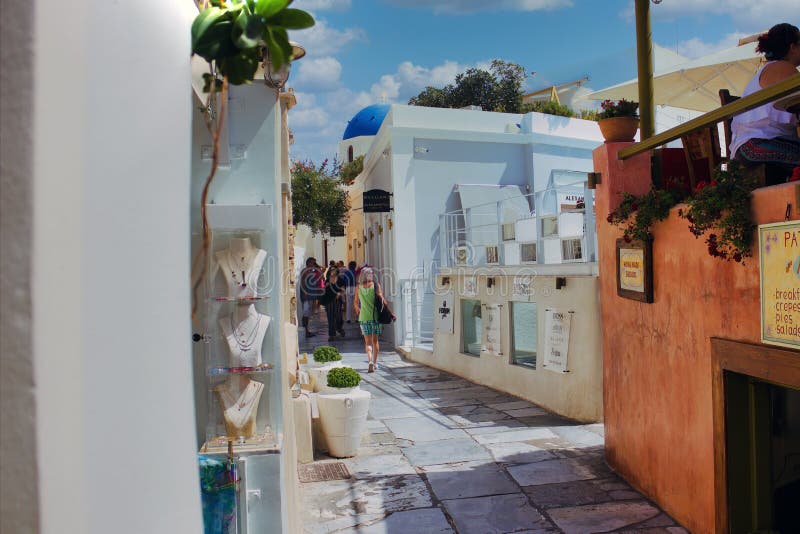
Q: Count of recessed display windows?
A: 2